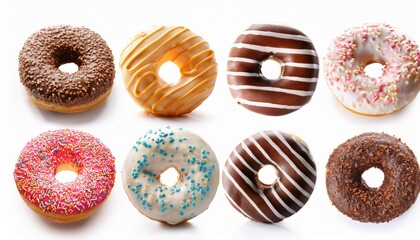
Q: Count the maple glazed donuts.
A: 1